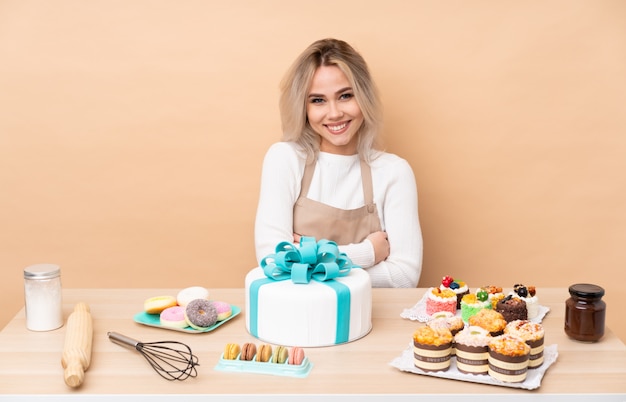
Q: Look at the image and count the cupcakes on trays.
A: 12